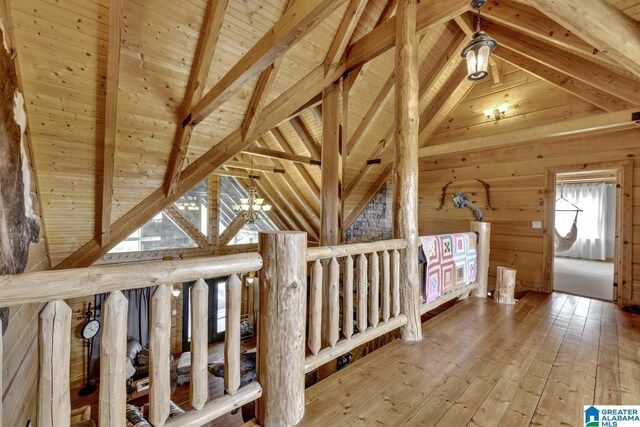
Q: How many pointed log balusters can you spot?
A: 12